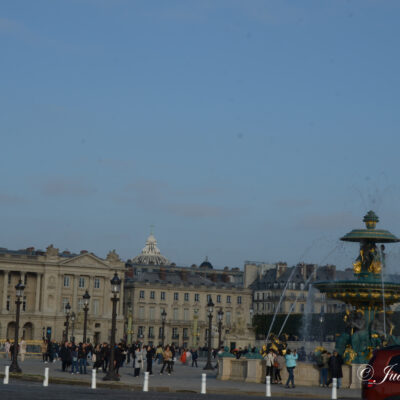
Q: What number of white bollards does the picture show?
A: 7